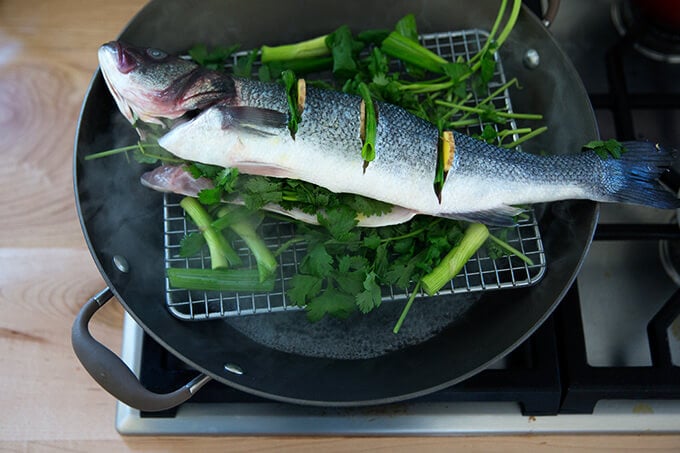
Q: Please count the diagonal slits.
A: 3